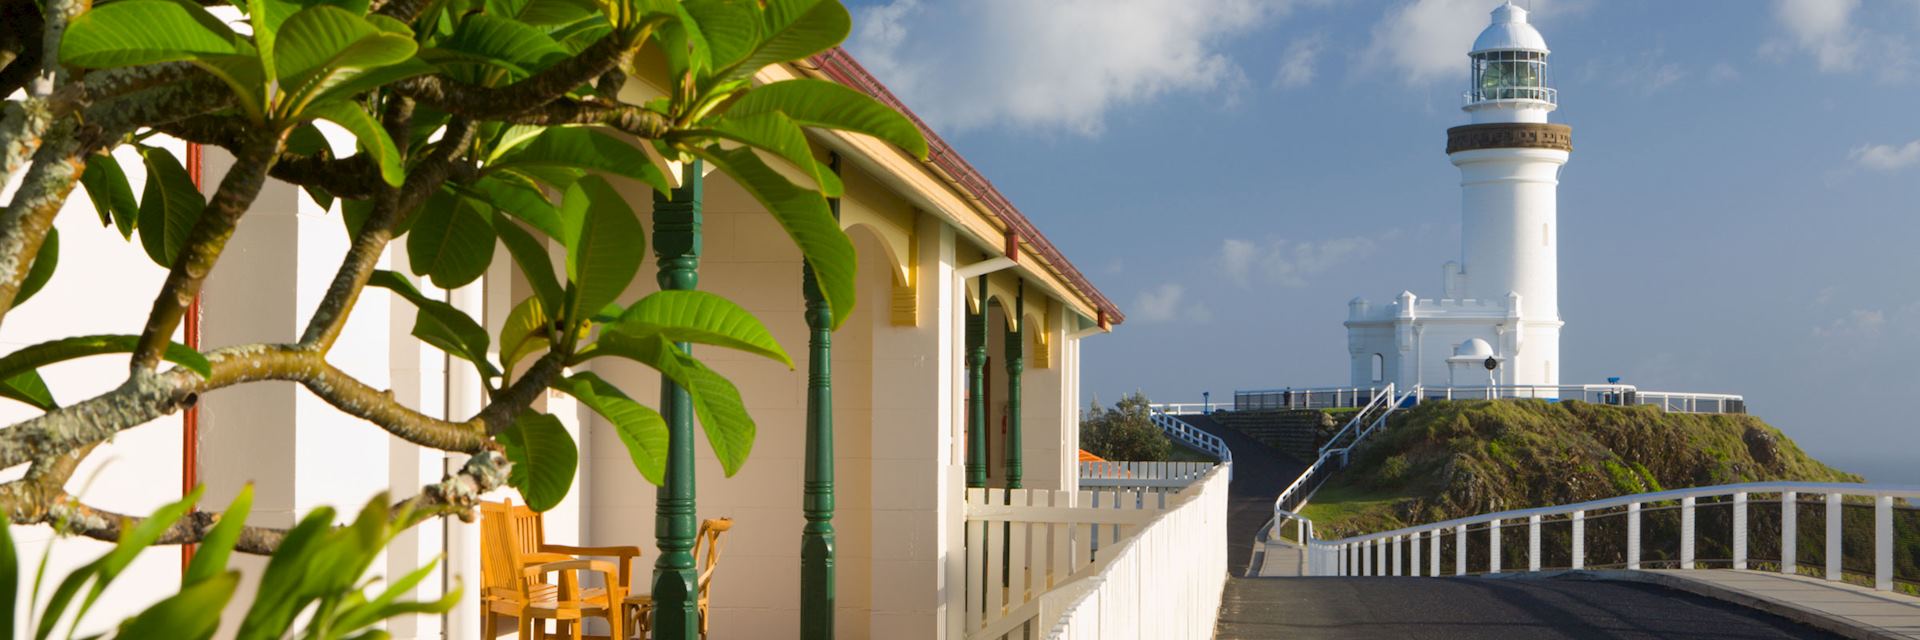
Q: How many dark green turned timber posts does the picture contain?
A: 4